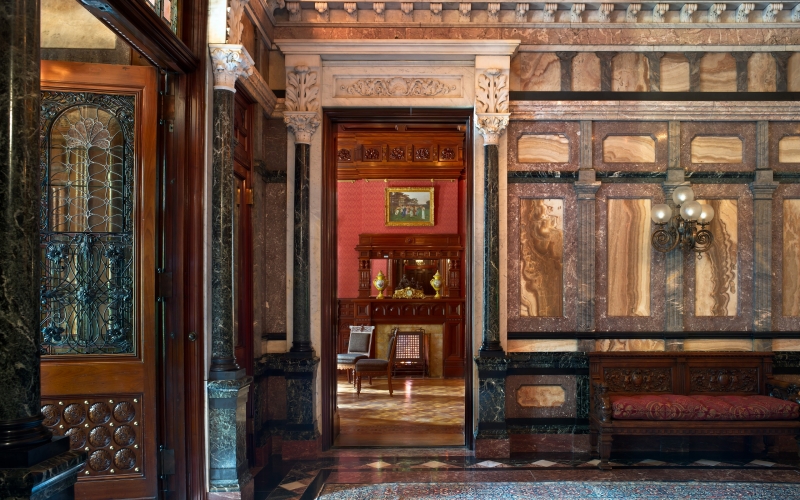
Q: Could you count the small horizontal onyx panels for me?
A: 5